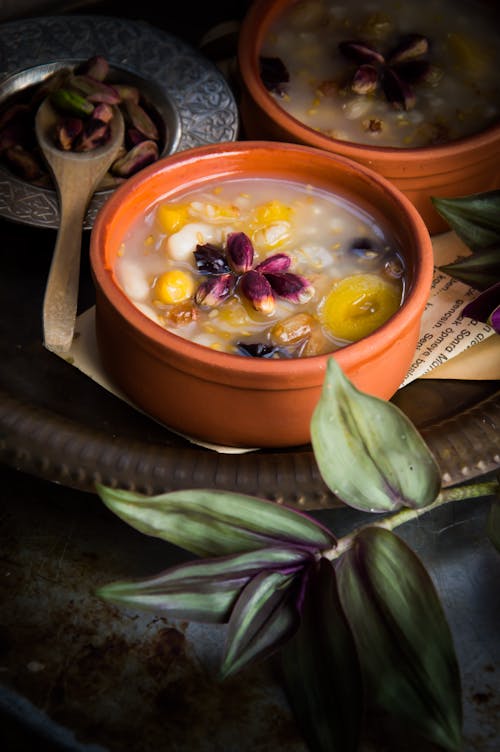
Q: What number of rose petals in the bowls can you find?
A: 10